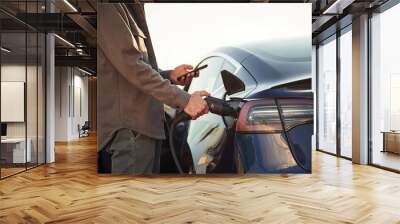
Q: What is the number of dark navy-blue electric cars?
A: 1